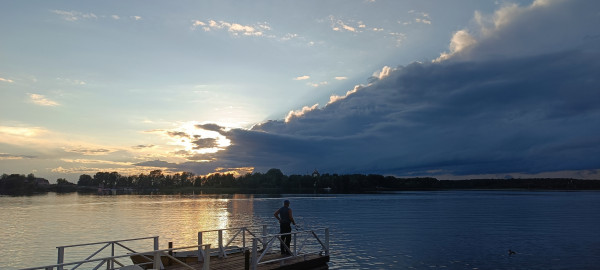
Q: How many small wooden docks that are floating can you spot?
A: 1